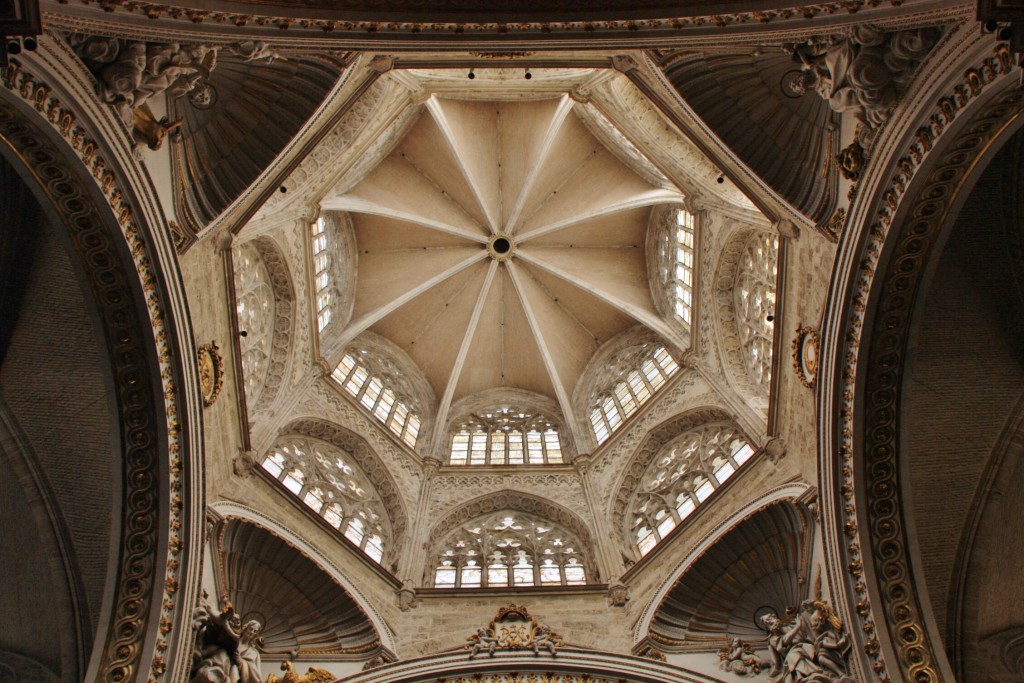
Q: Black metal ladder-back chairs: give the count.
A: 0